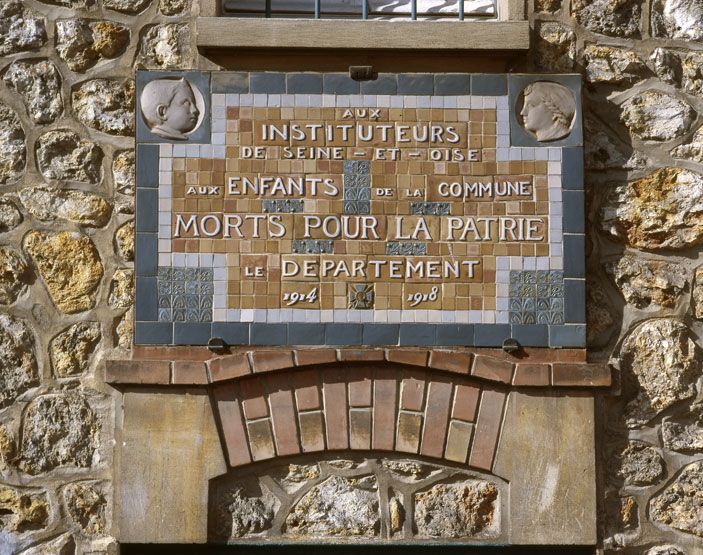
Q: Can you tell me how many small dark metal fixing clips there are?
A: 3